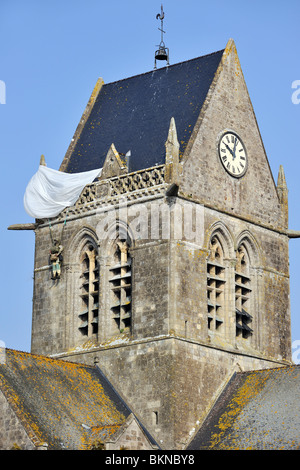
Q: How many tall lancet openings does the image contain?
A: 4